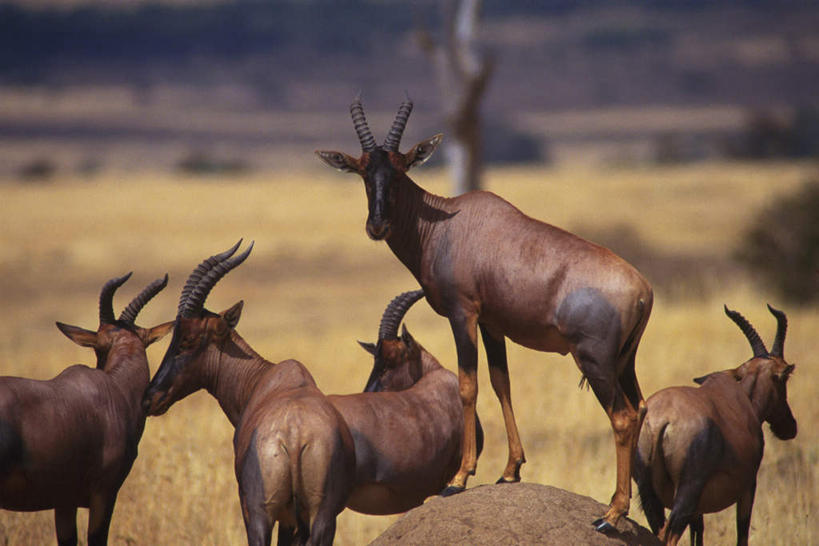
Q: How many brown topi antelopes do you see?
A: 5